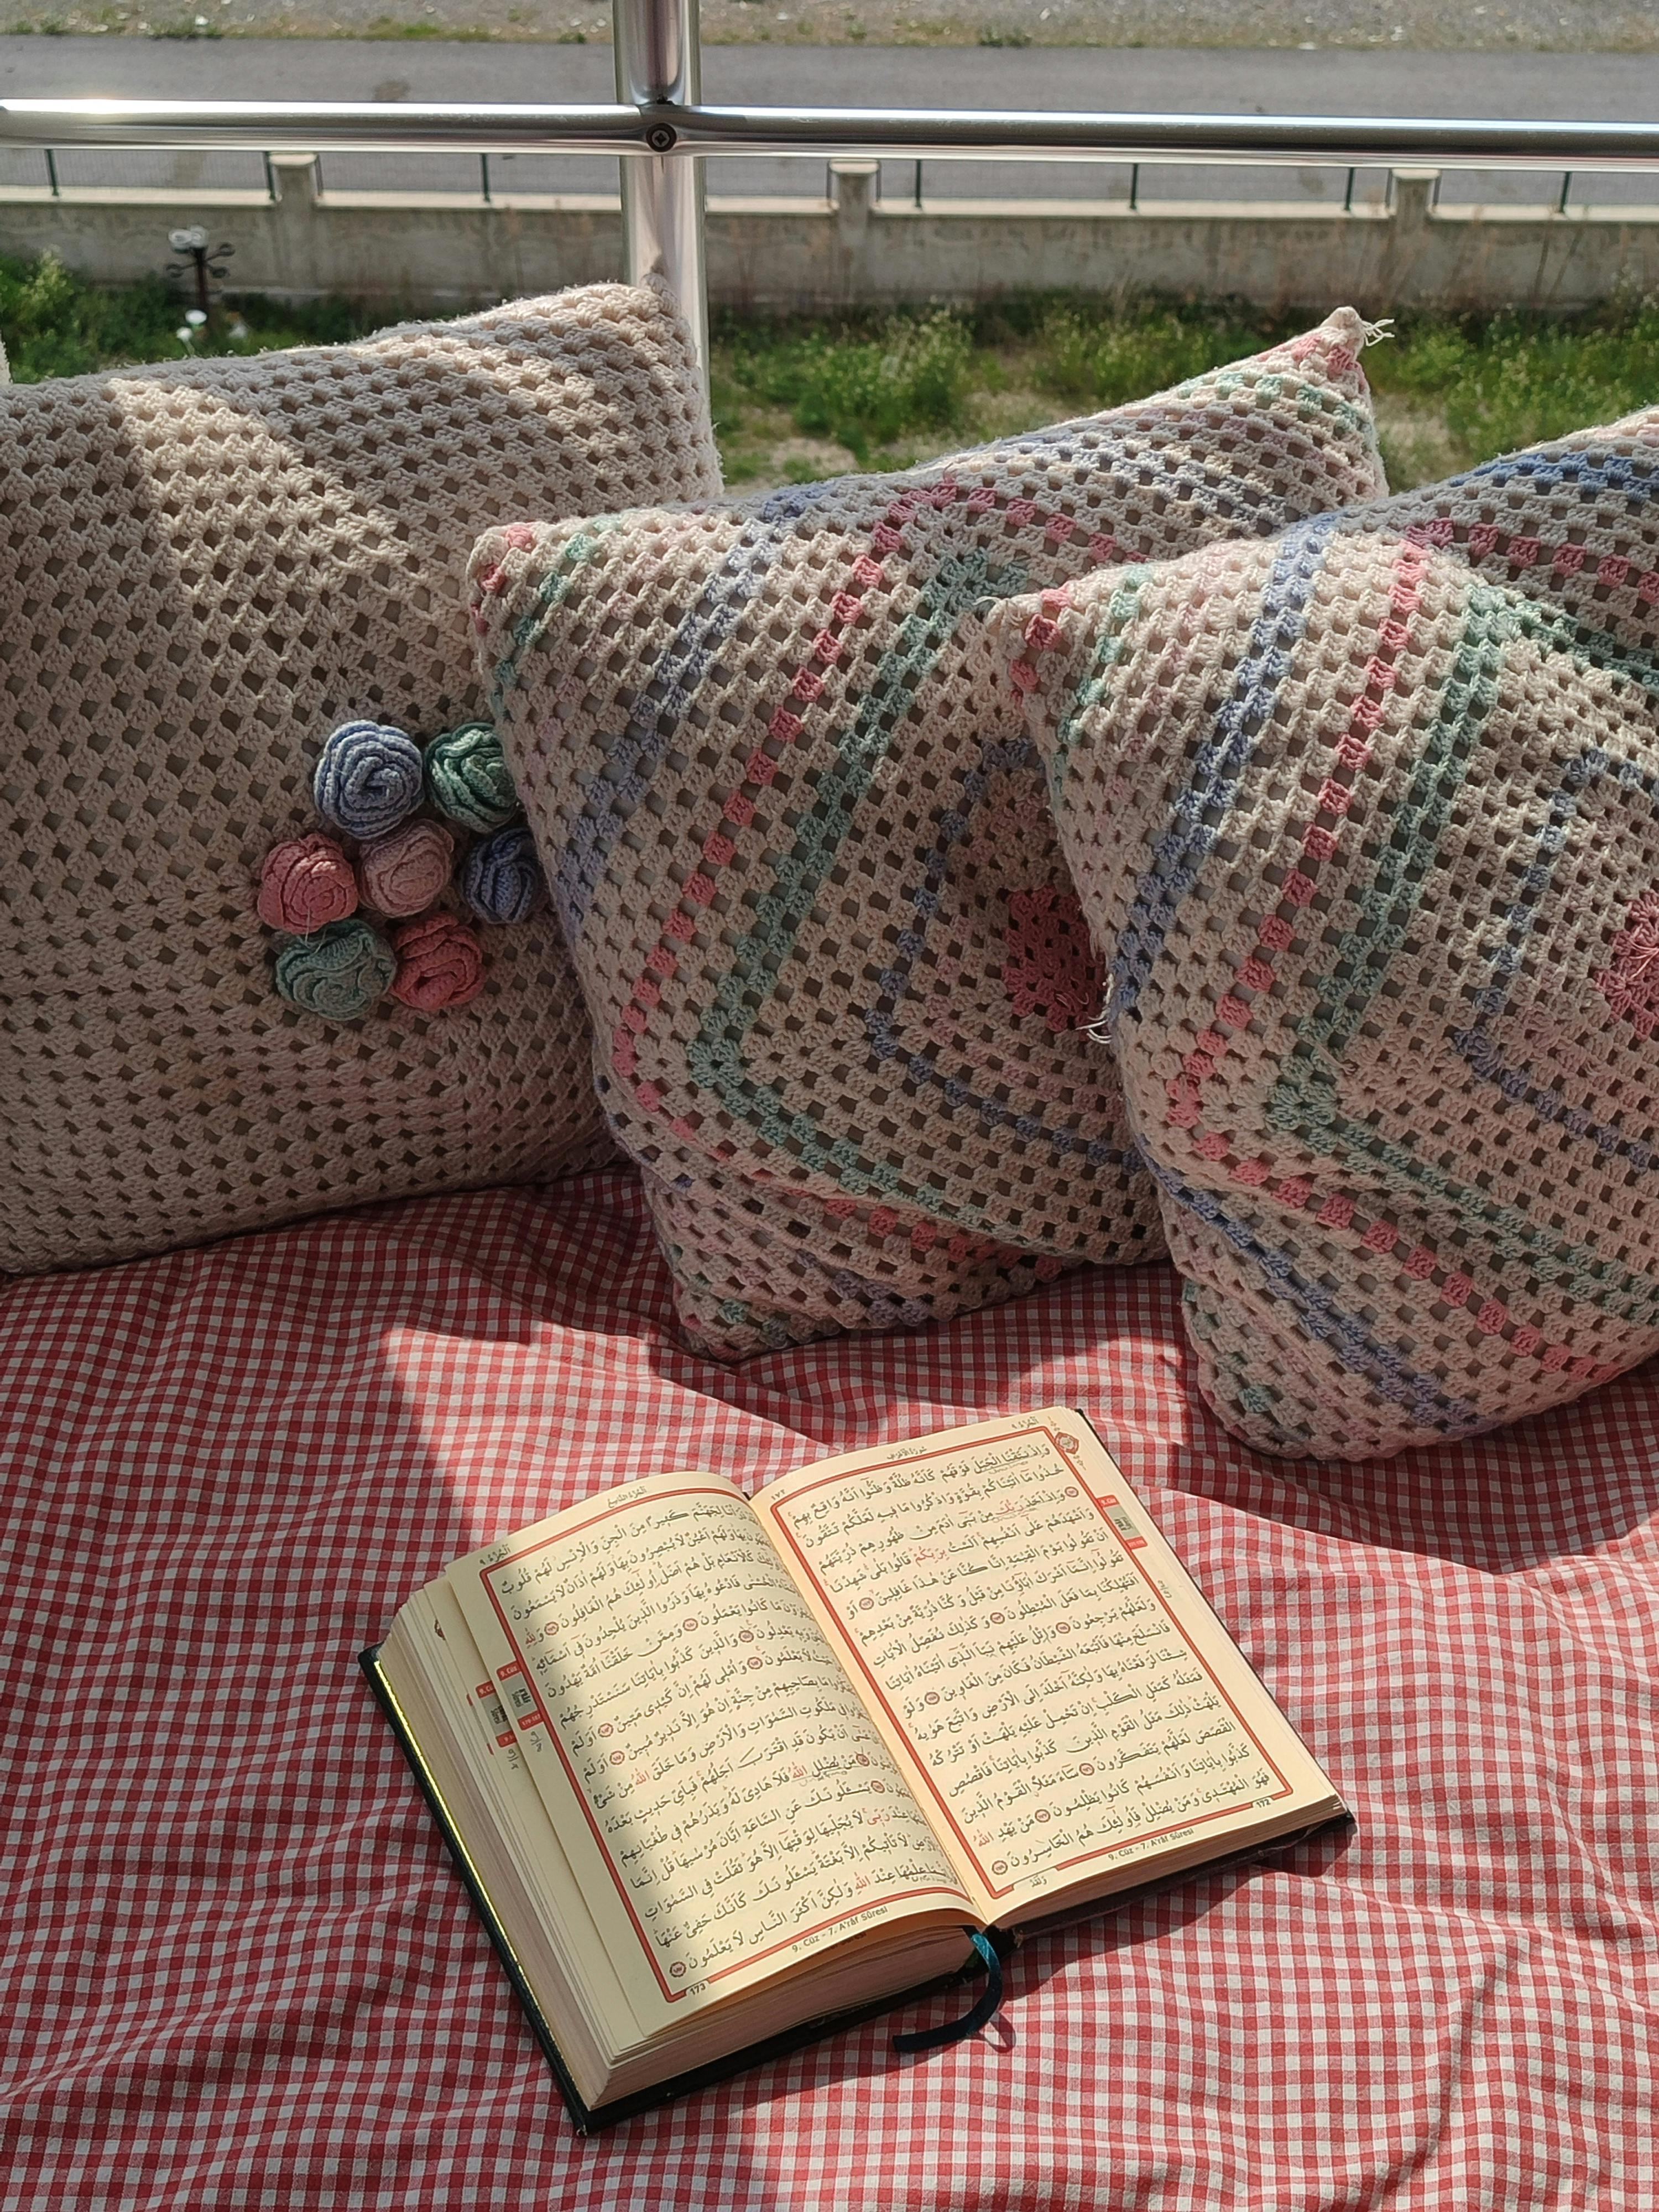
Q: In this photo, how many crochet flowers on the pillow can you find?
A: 7